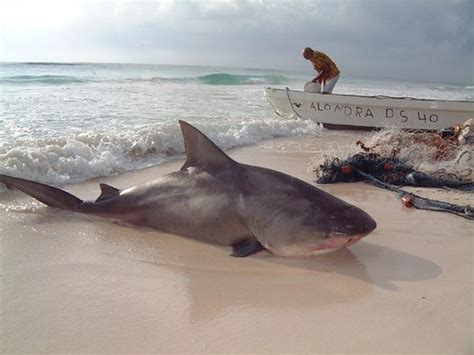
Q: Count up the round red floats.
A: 3